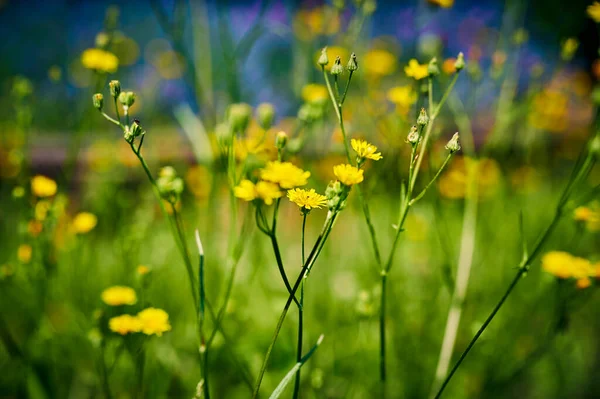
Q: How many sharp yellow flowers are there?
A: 3